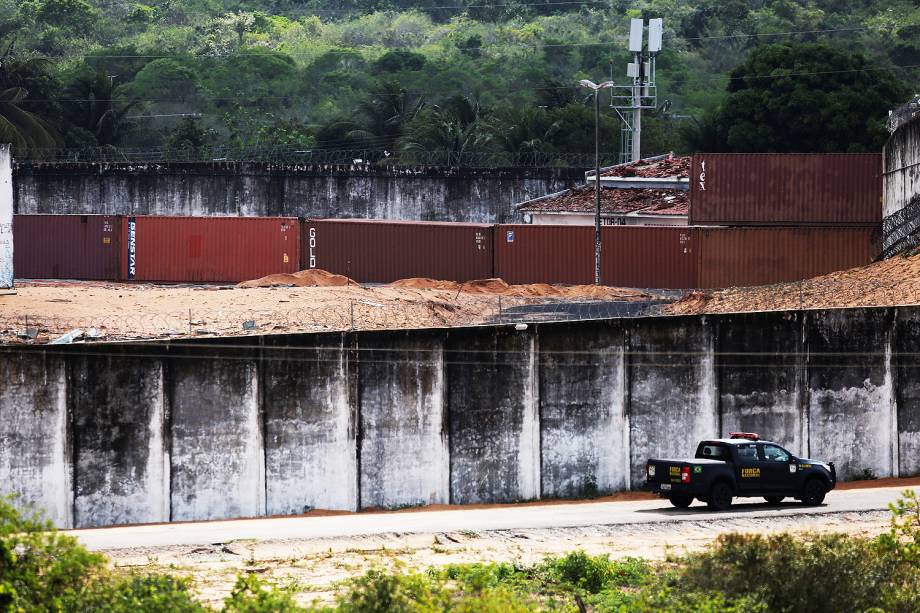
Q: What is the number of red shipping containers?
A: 6